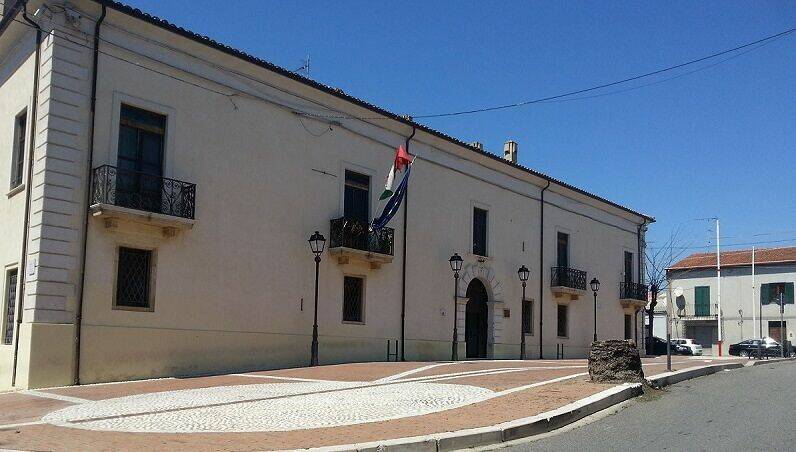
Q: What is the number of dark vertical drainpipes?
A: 5